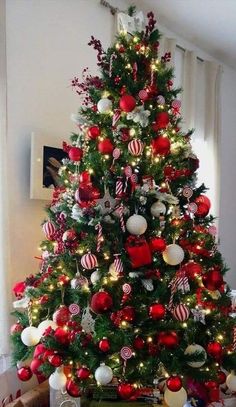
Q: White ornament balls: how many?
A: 12